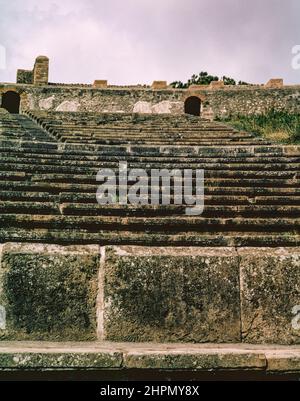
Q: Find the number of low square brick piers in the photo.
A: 4